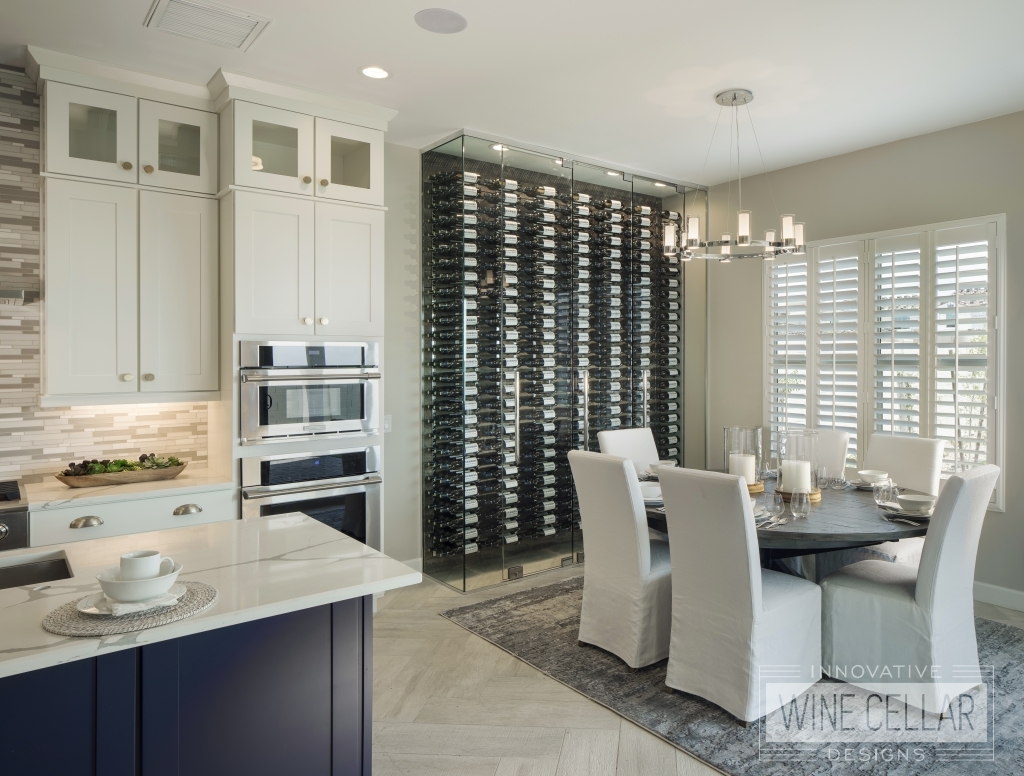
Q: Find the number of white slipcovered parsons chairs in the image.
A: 6